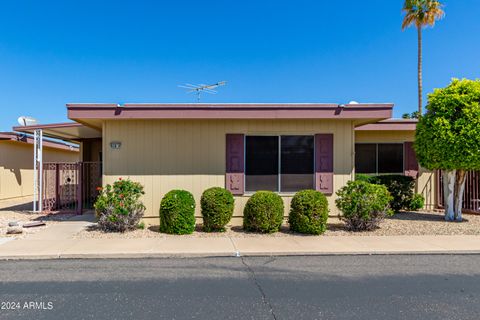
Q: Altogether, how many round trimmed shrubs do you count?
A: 4